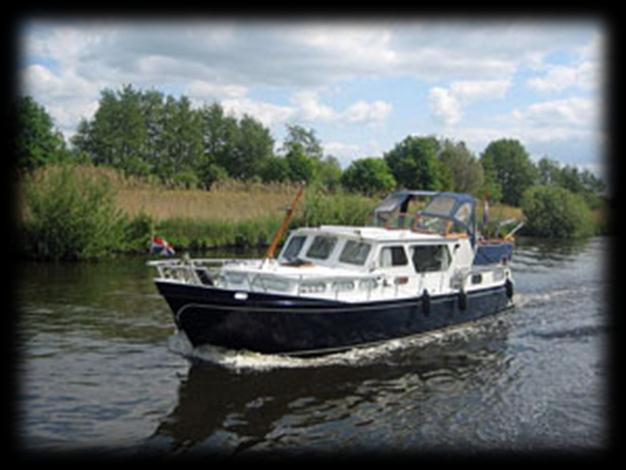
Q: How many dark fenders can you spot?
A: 3